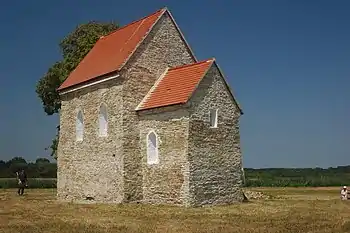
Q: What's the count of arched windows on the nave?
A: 2